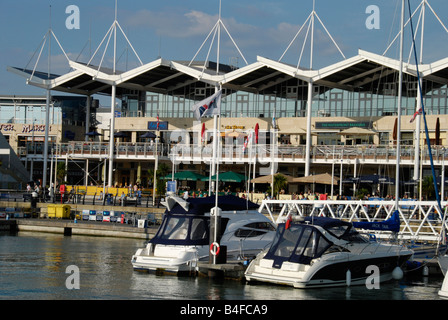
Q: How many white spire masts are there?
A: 5